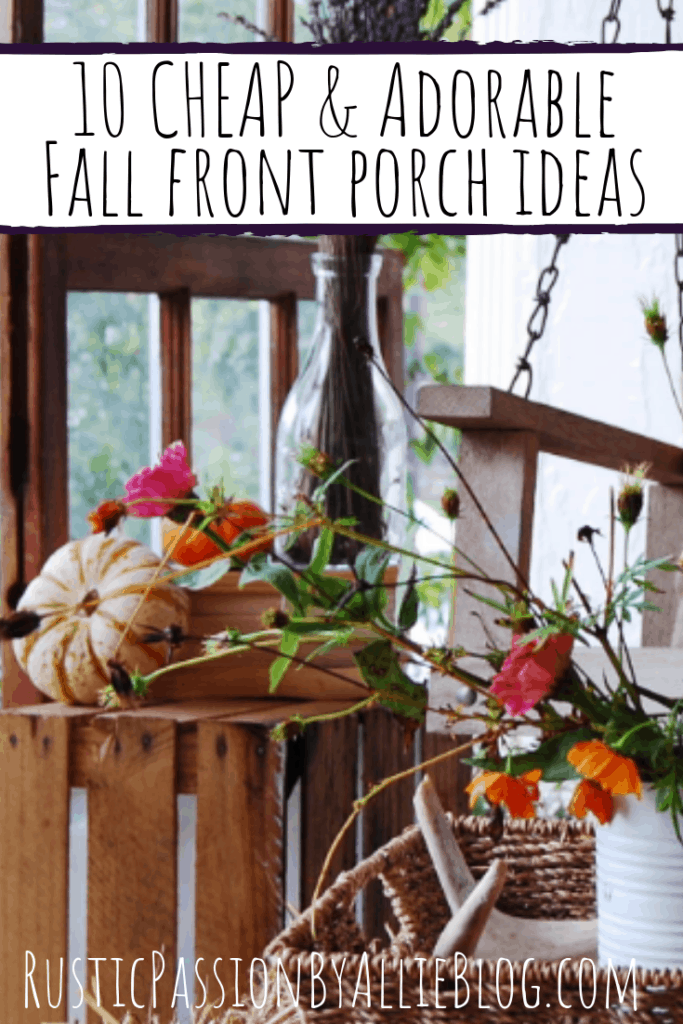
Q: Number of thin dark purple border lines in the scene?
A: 2